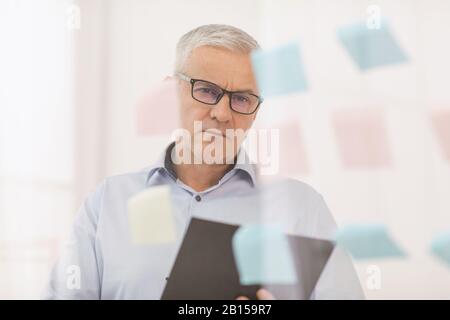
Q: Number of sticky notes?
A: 10